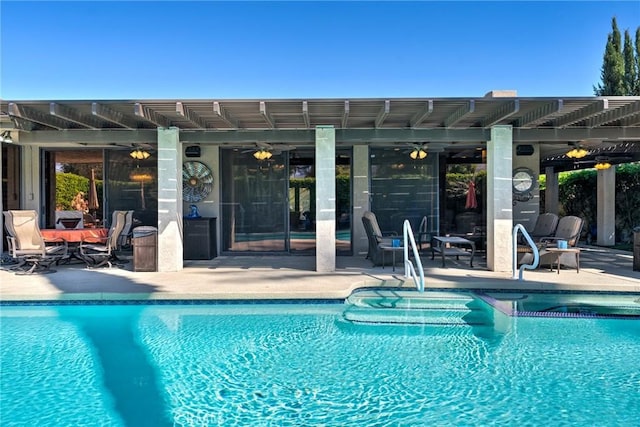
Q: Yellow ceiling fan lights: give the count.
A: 5